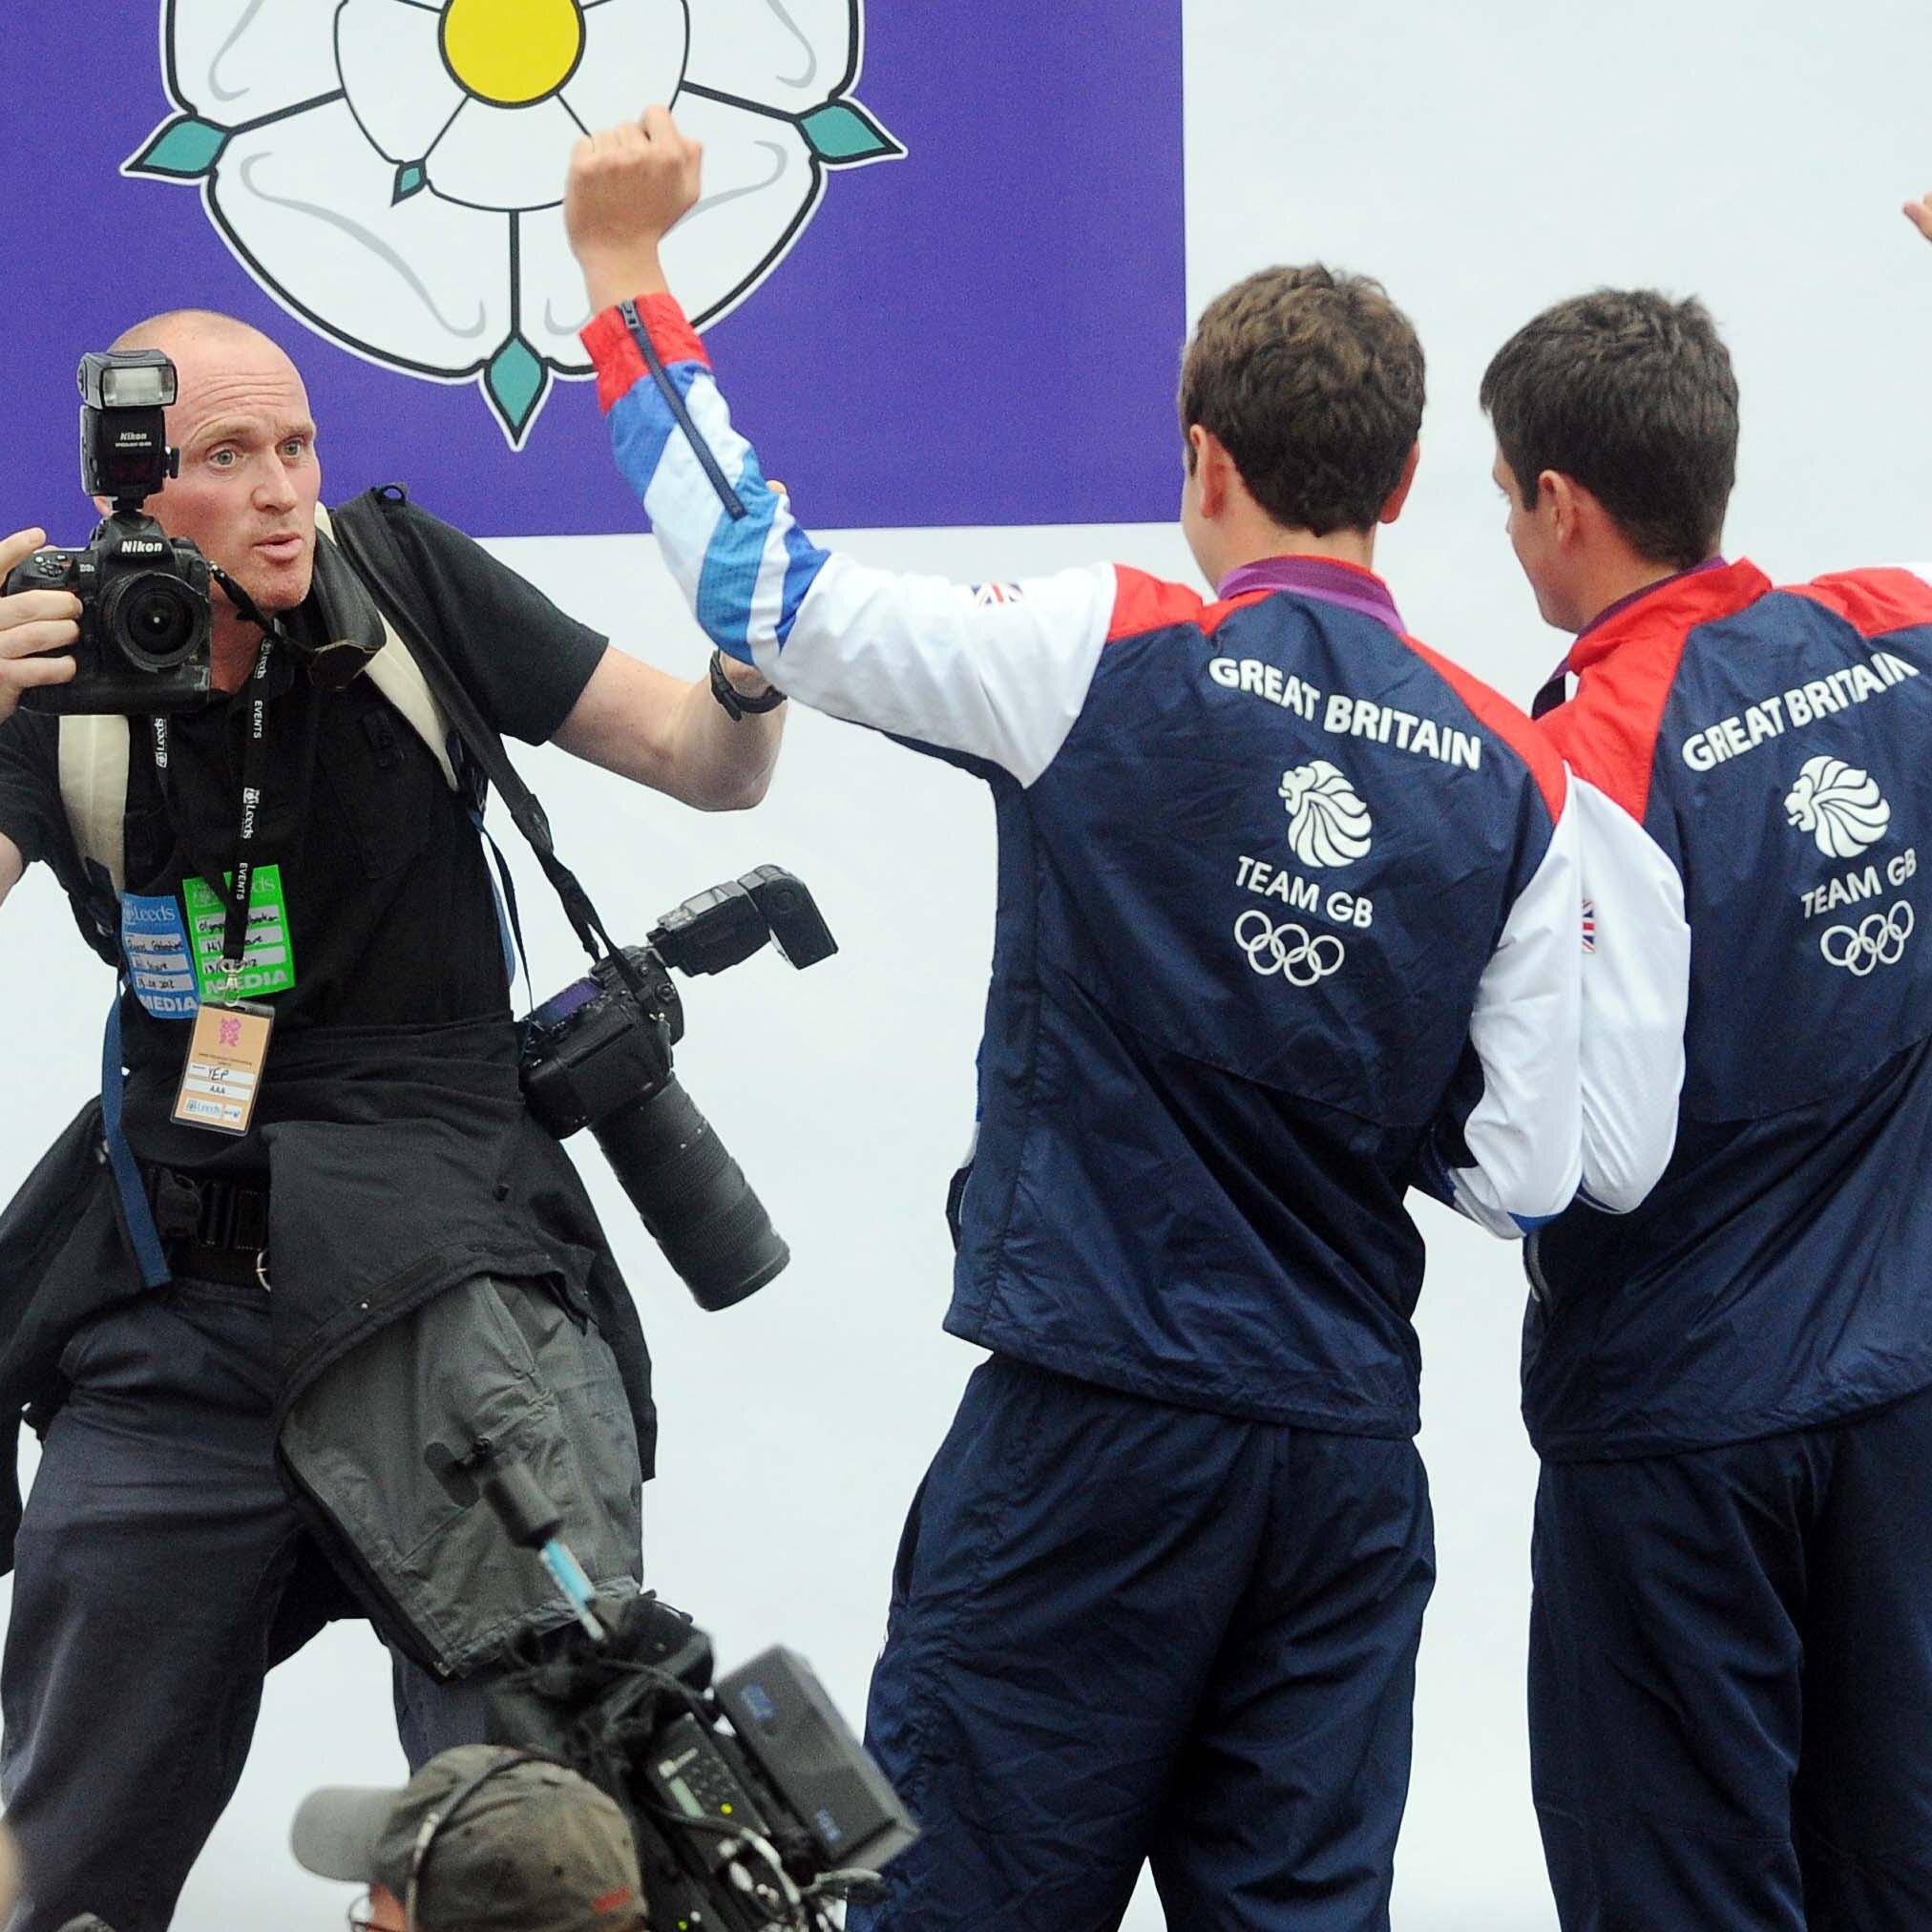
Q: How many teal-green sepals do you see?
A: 4